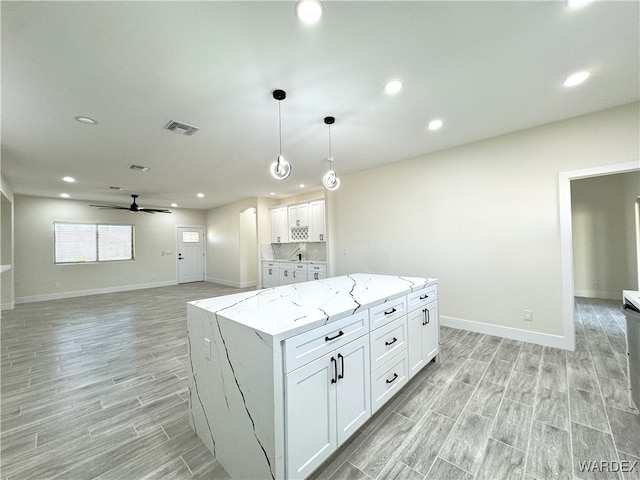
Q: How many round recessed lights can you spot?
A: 12